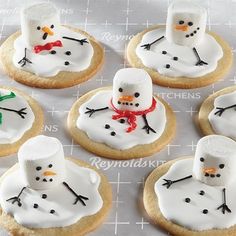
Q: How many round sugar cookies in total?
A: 7